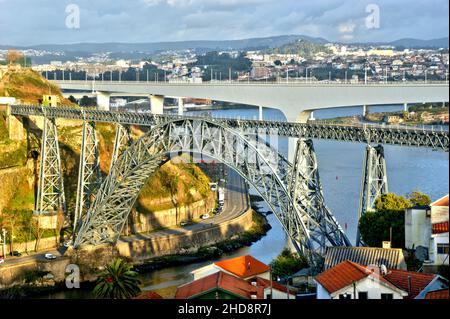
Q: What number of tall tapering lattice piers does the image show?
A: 5